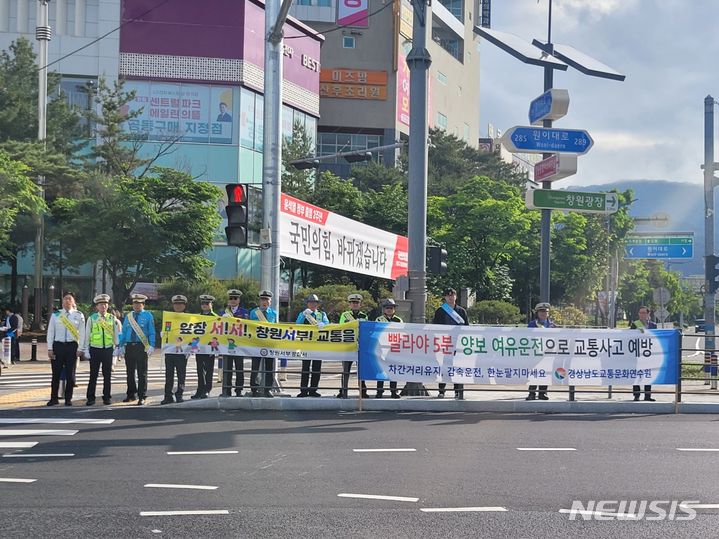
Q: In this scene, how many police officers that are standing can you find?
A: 11